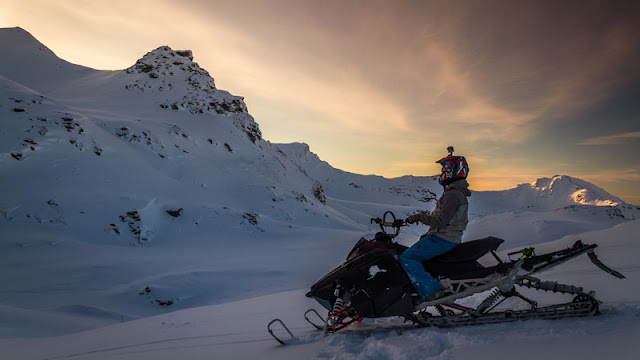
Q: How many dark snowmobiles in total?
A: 1